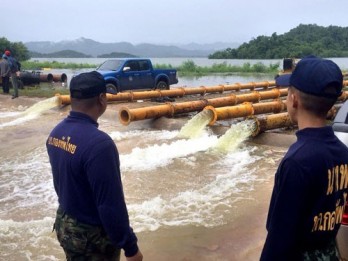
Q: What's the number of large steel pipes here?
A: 4